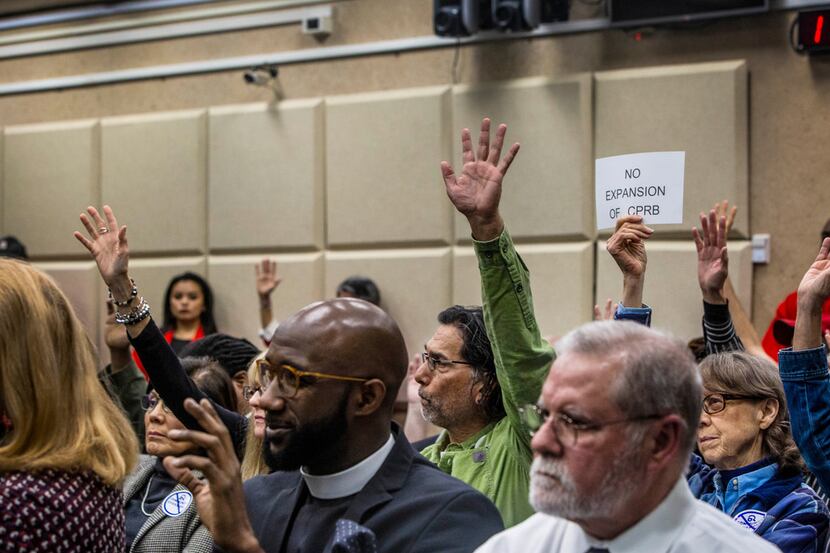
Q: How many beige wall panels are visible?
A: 12